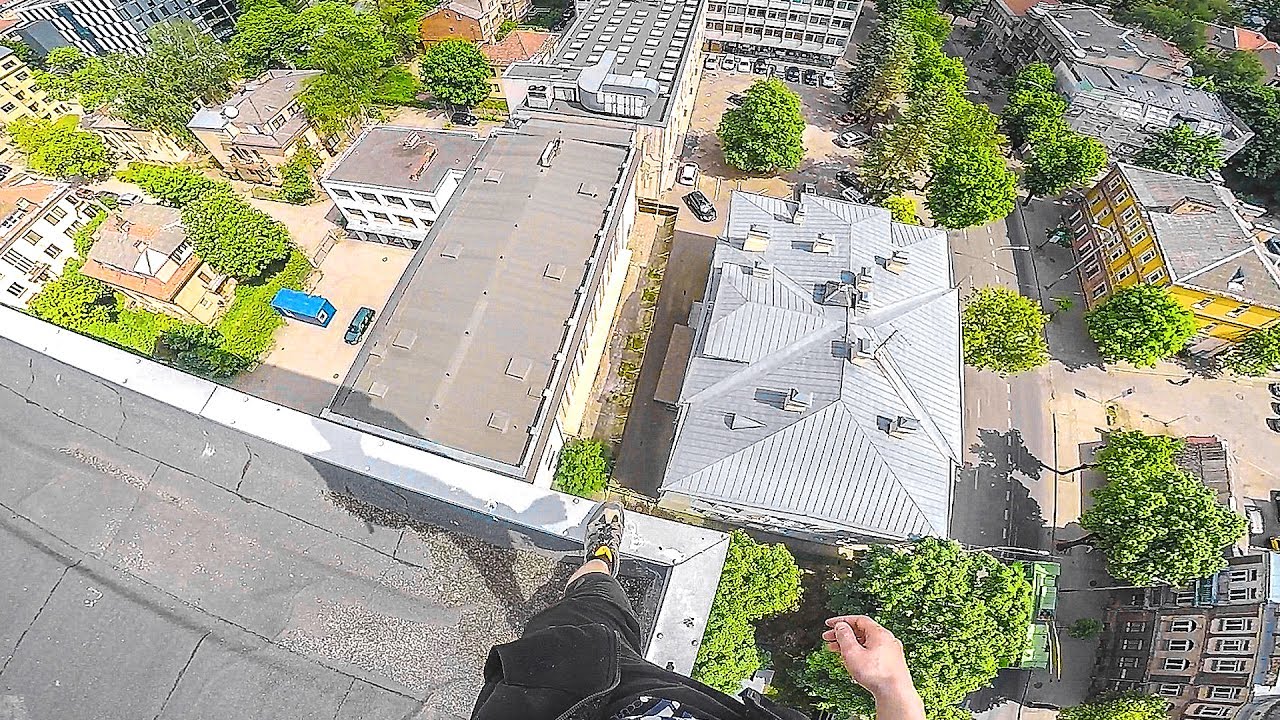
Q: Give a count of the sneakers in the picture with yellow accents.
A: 1